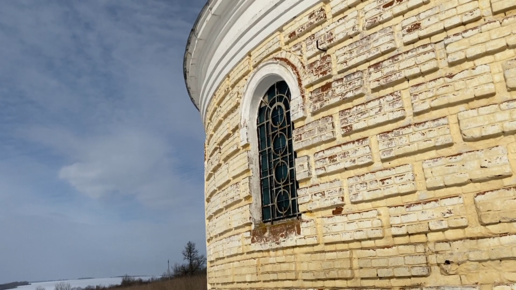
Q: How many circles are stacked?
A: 4